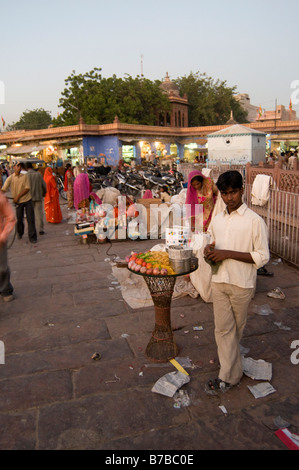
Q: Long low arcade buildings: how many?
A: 1